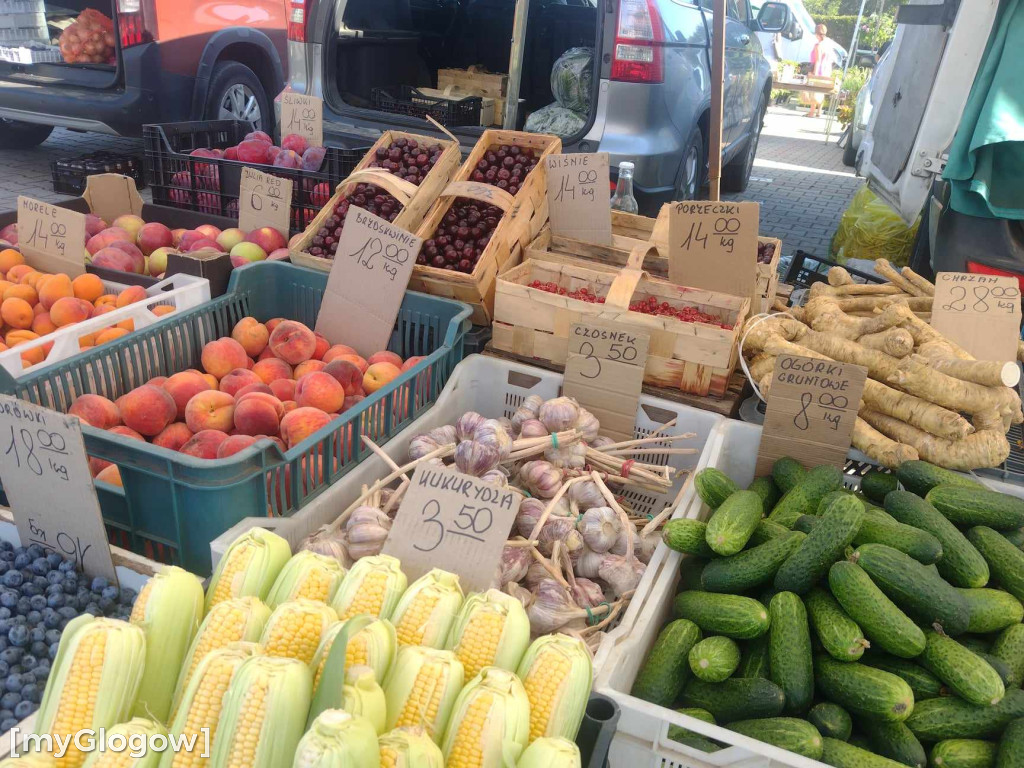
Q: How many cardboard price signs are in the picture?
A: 11